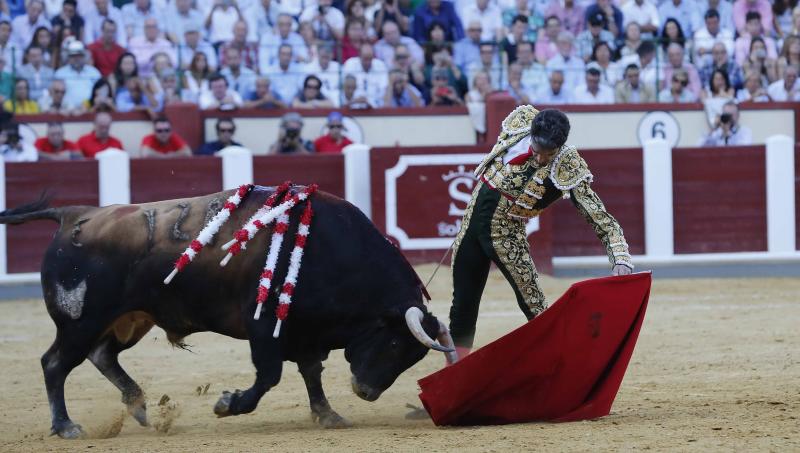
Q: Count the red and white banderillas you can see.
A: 5